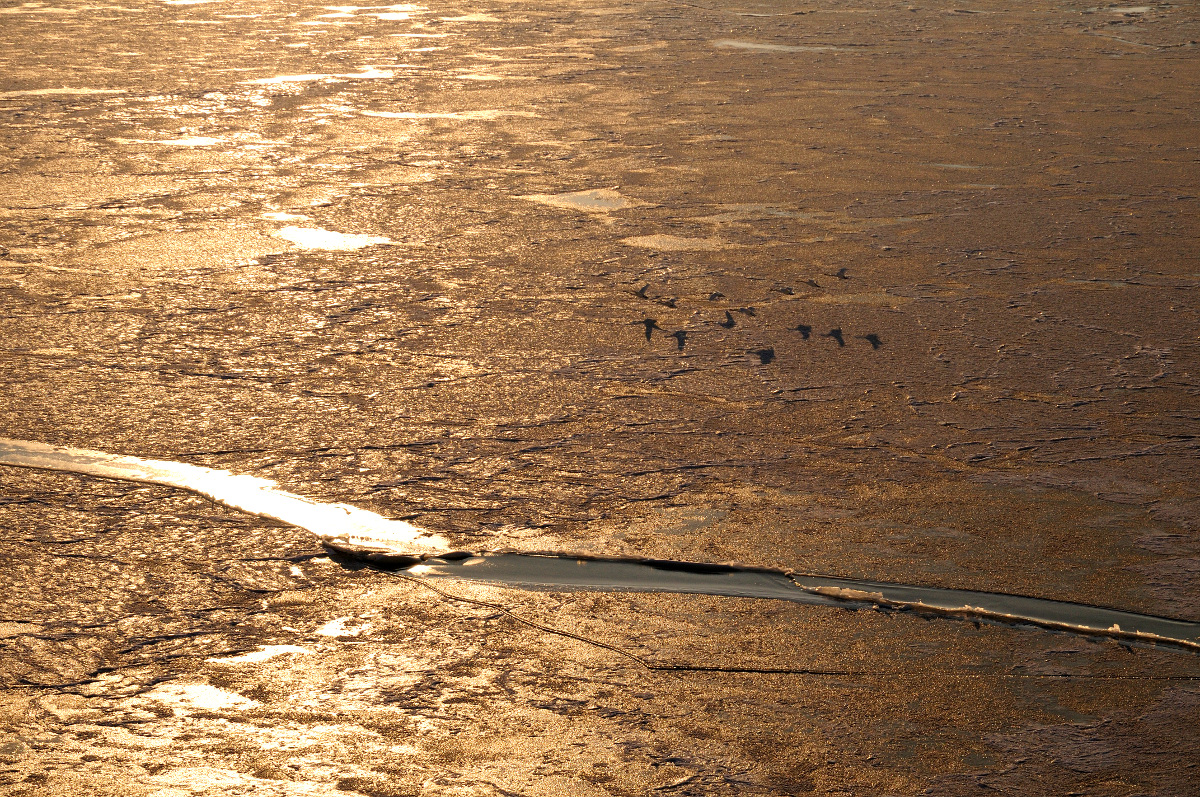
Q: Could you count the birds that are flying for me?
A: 7